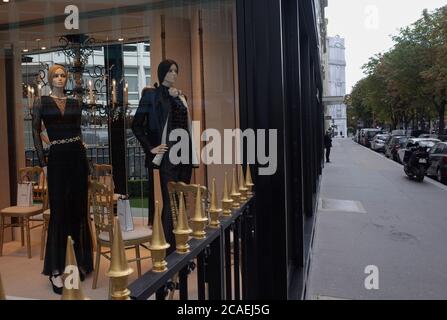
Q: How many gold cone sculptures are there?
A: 11